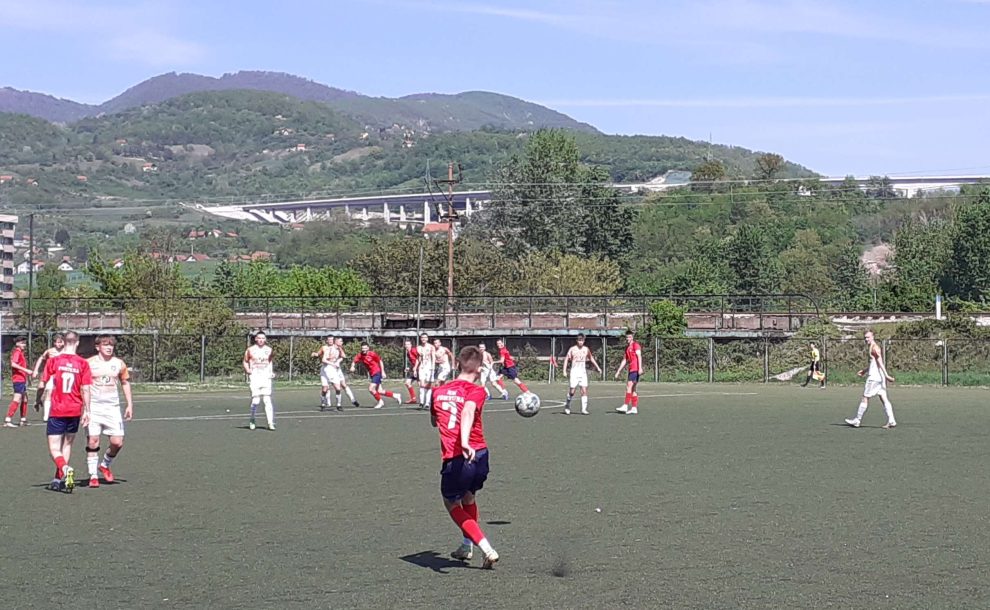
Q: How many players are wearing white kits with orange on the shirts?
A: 10